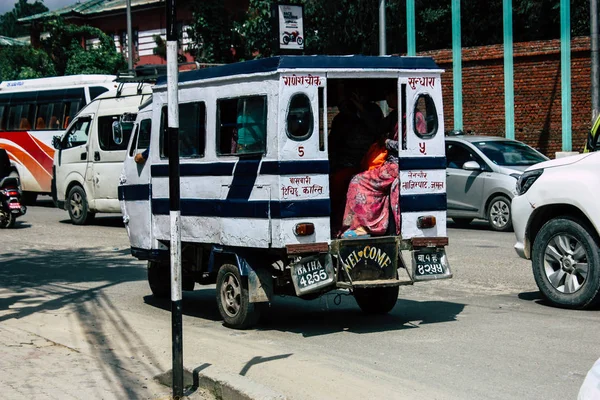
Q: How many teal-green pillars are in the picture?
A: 4